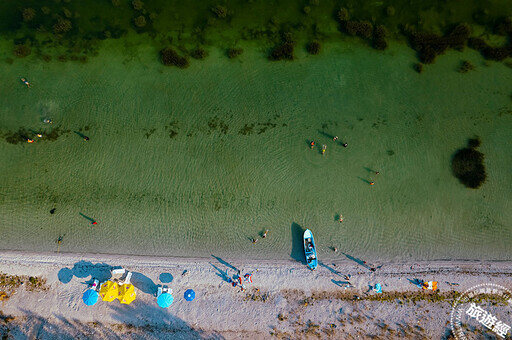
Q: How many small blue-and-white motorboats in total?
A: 1